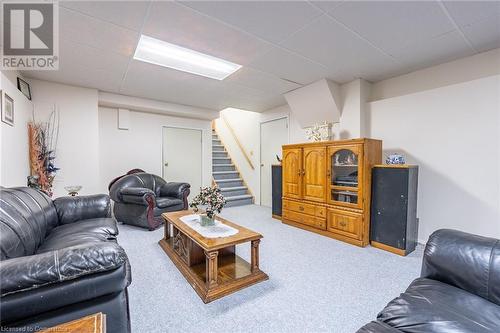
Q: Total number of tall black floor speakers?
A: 2